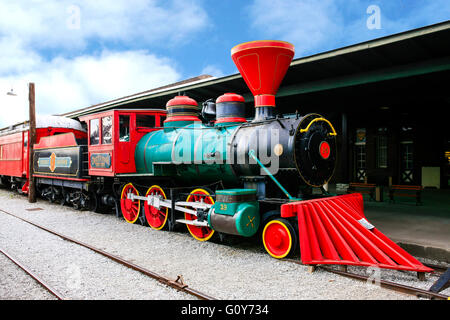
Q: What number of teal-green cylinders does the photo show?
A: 2